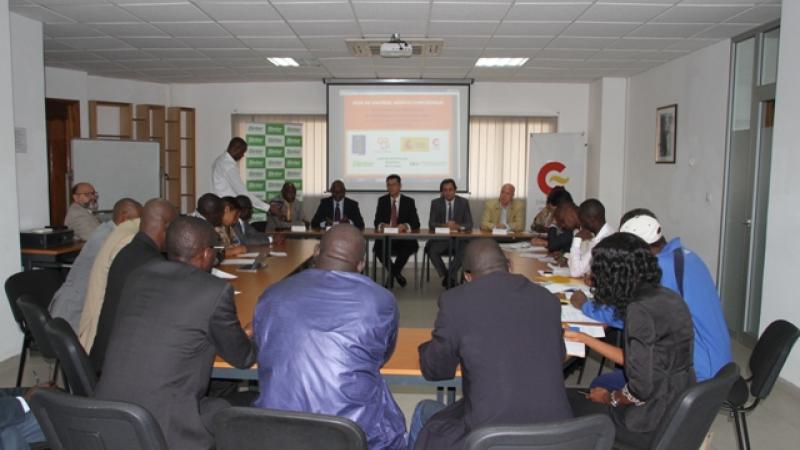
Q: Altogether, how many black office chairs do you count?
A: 8